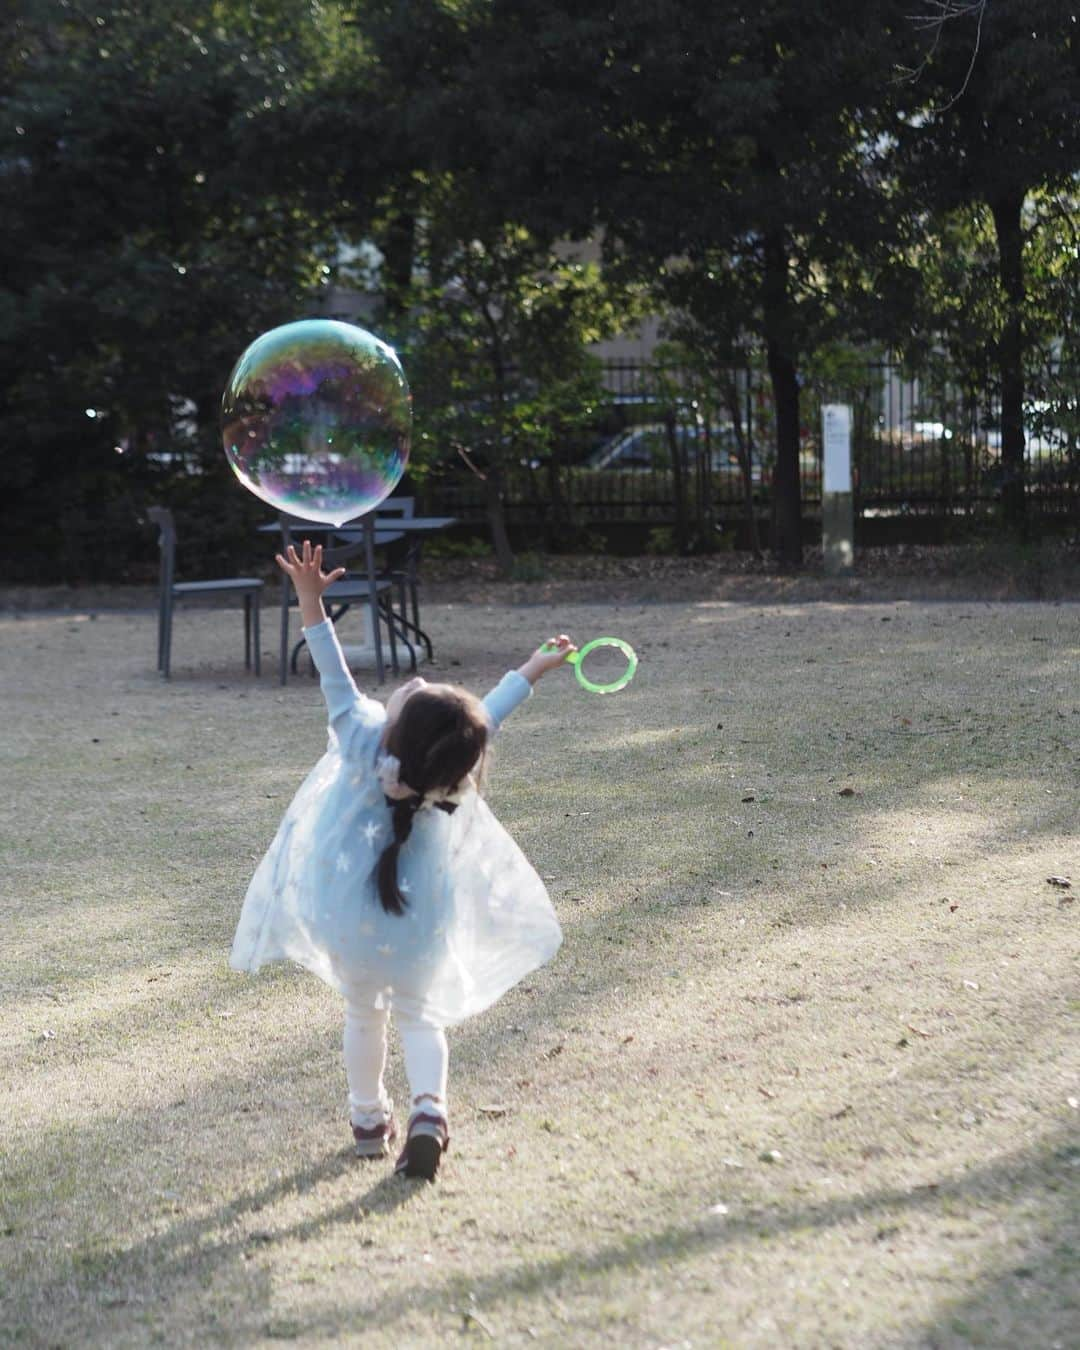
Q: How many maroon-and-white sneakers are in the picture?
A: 2